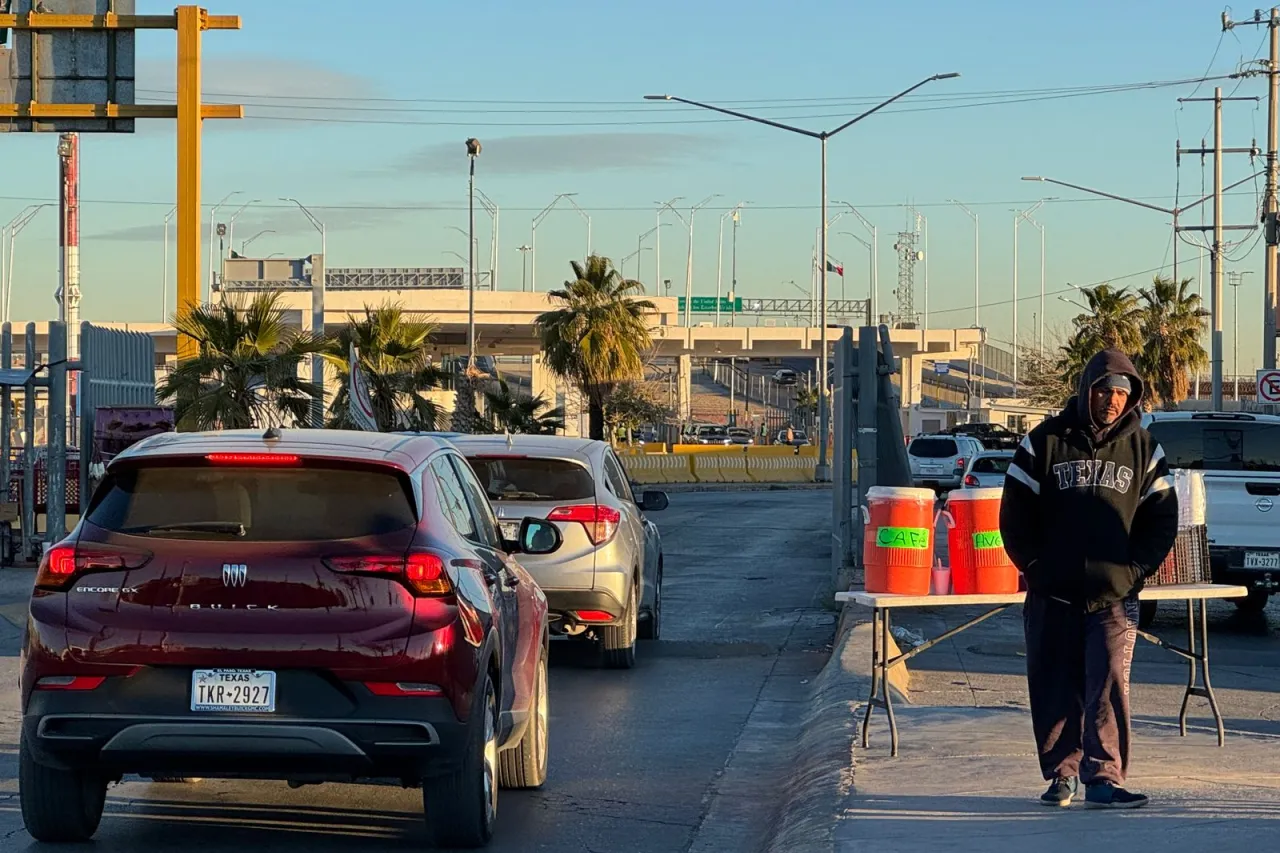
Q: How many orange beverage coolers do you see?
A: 2